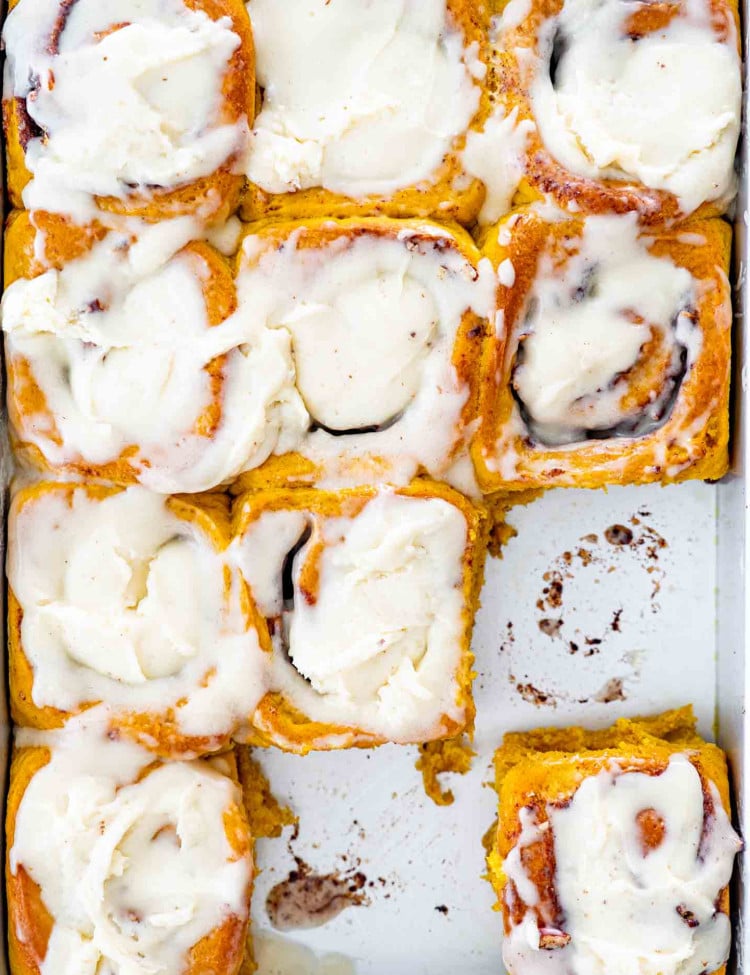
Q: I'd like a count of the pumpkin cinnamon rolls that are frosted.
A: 10